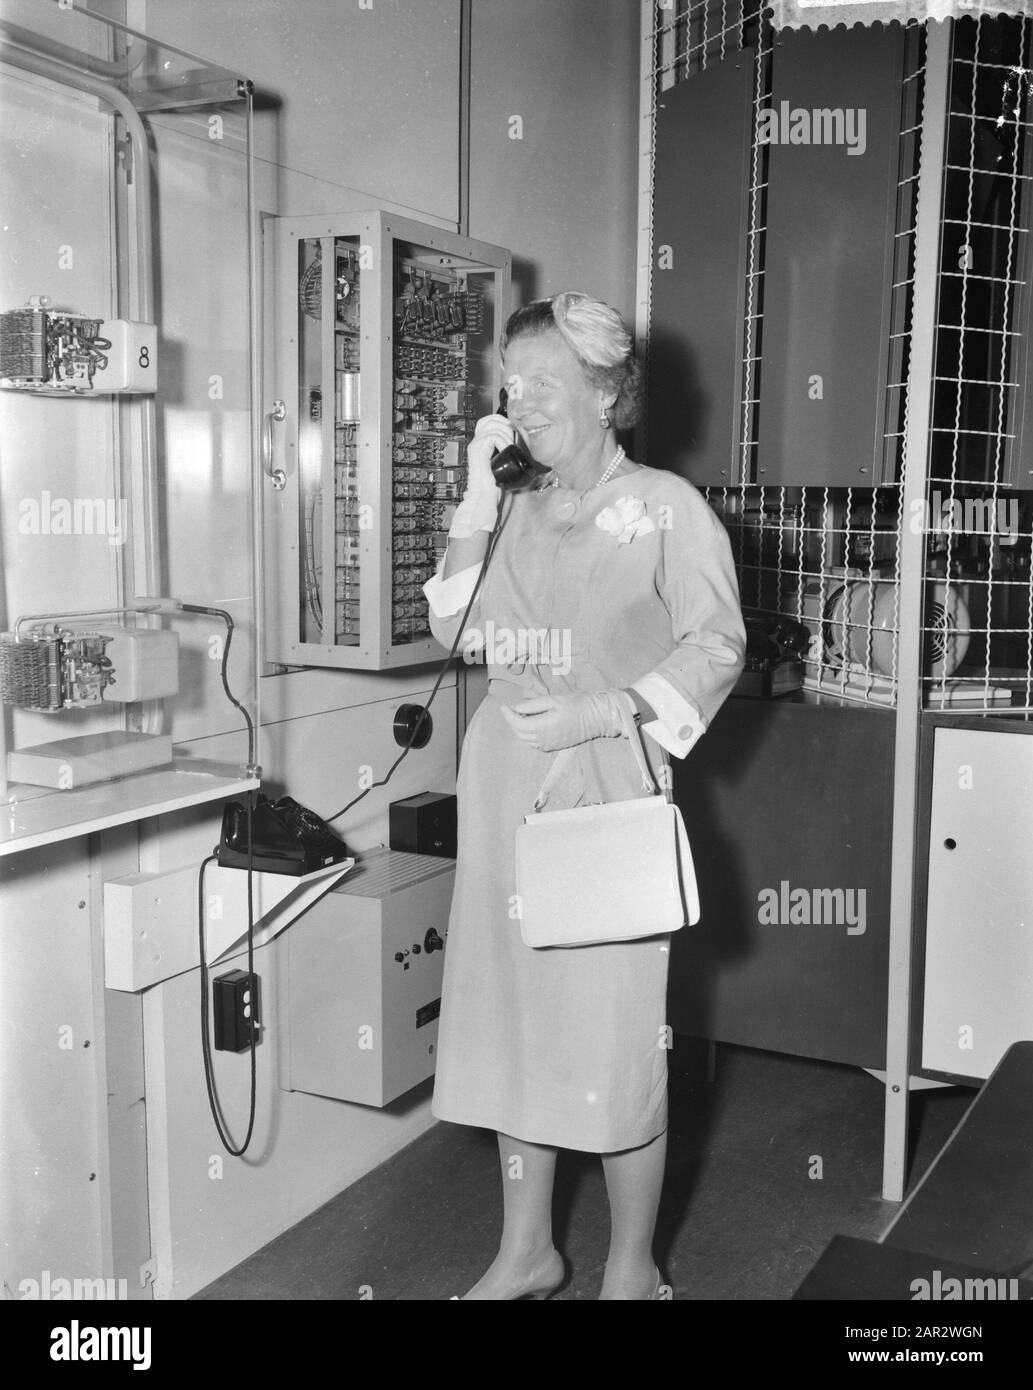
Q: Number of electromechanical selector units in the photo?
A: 2